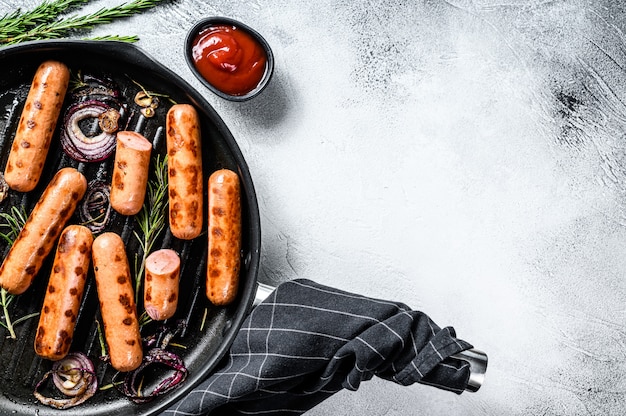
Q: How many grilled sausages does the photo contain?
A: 8